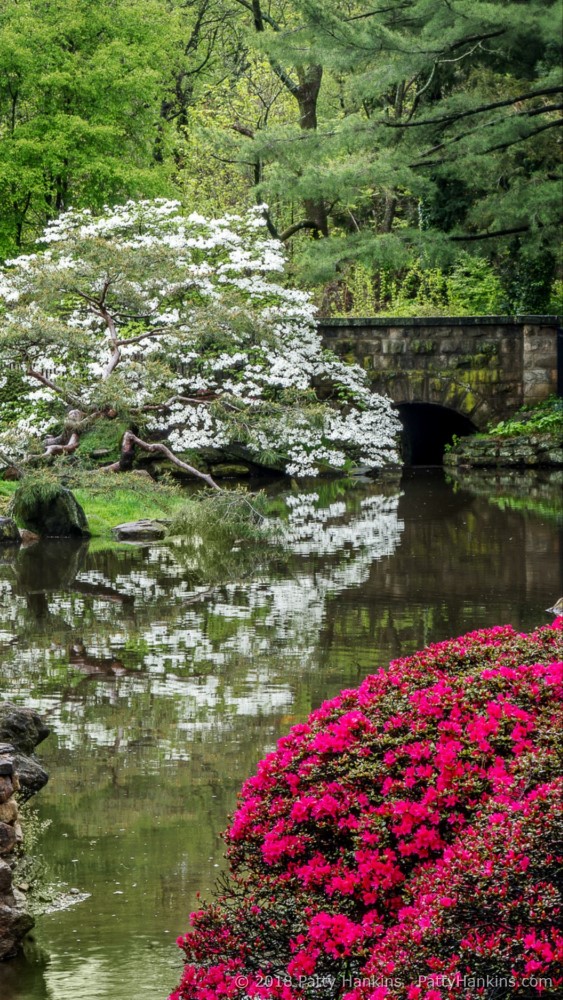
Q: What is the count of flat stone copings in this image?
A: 1